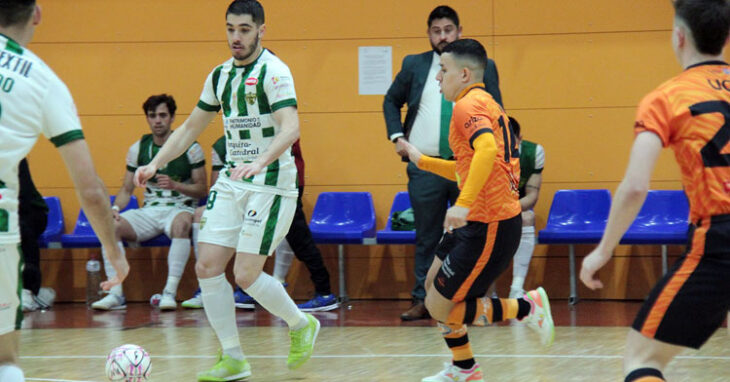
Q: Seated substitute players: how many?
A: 3